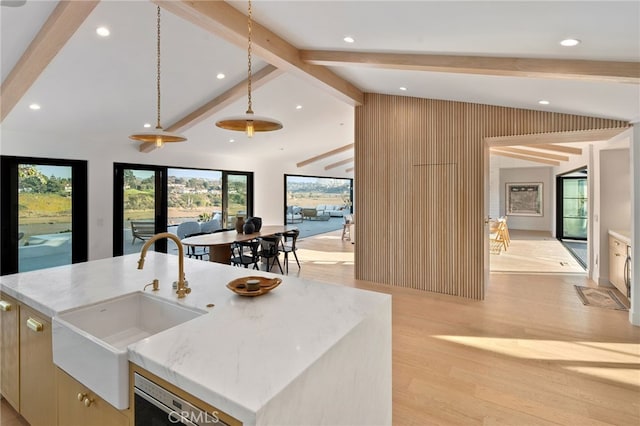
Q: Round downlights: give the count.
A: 10